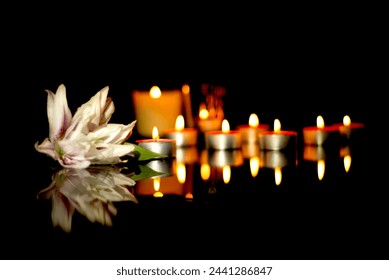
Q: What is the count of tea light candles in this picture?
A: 7